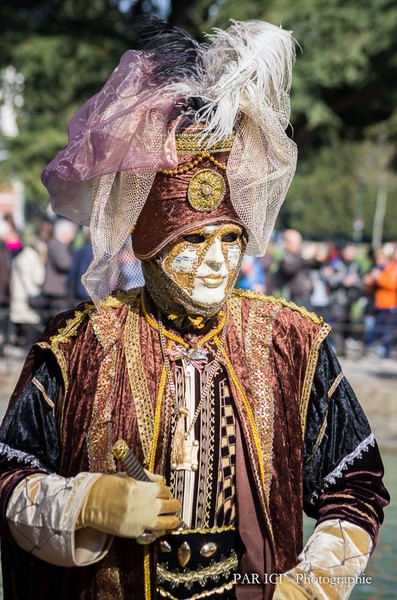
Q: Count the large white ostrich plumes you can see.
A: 1